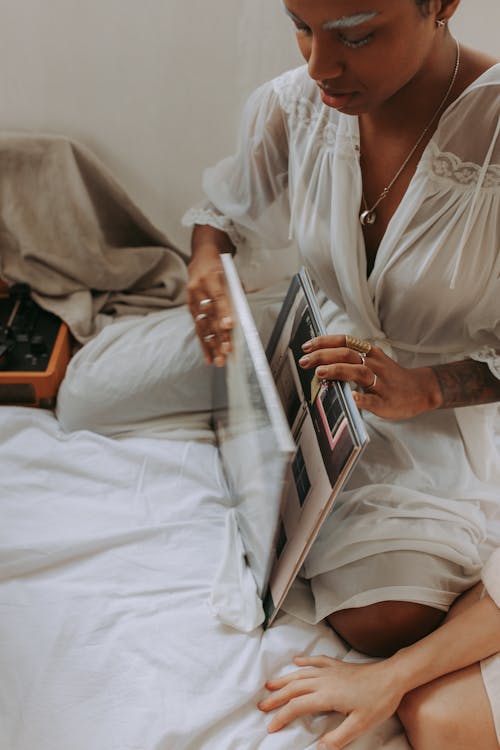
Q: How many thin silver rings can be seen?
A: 5